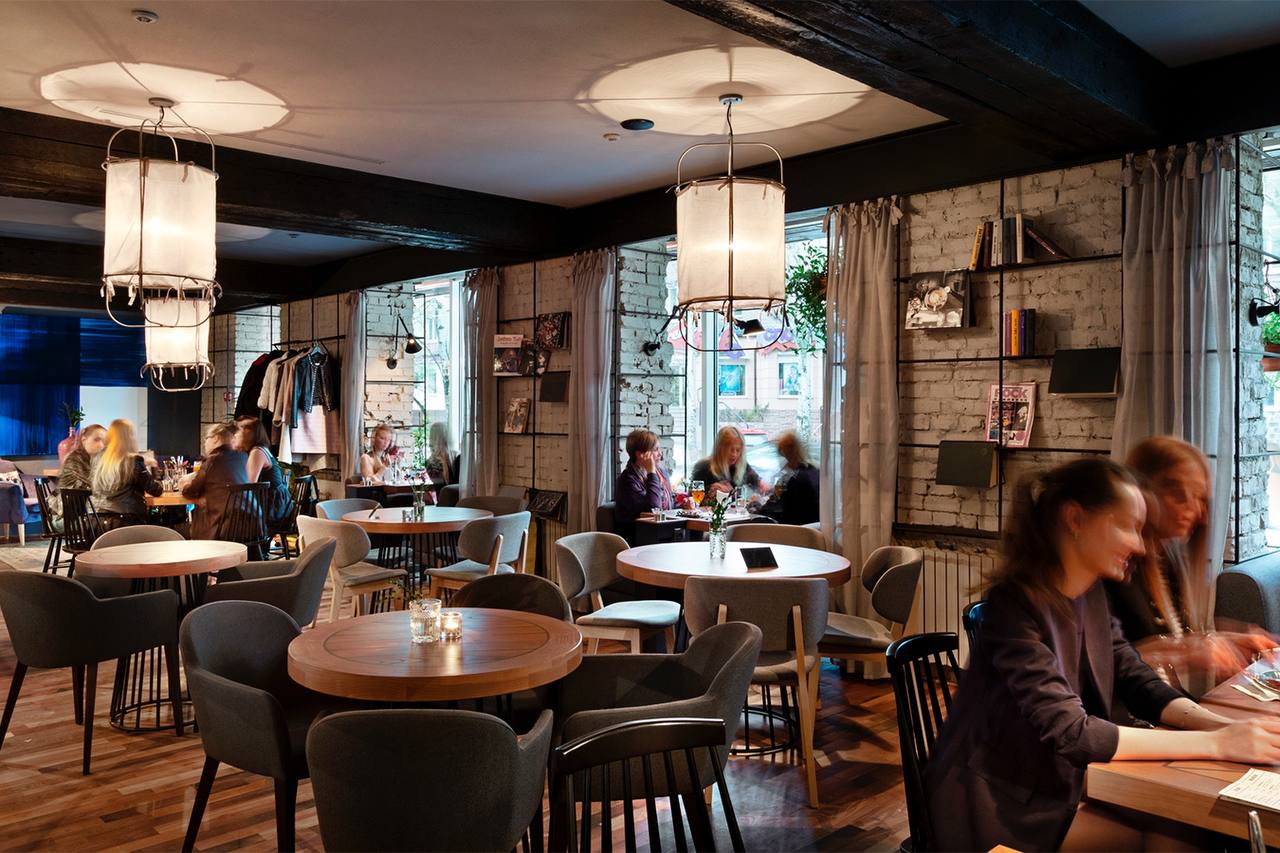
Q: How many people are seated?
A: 11